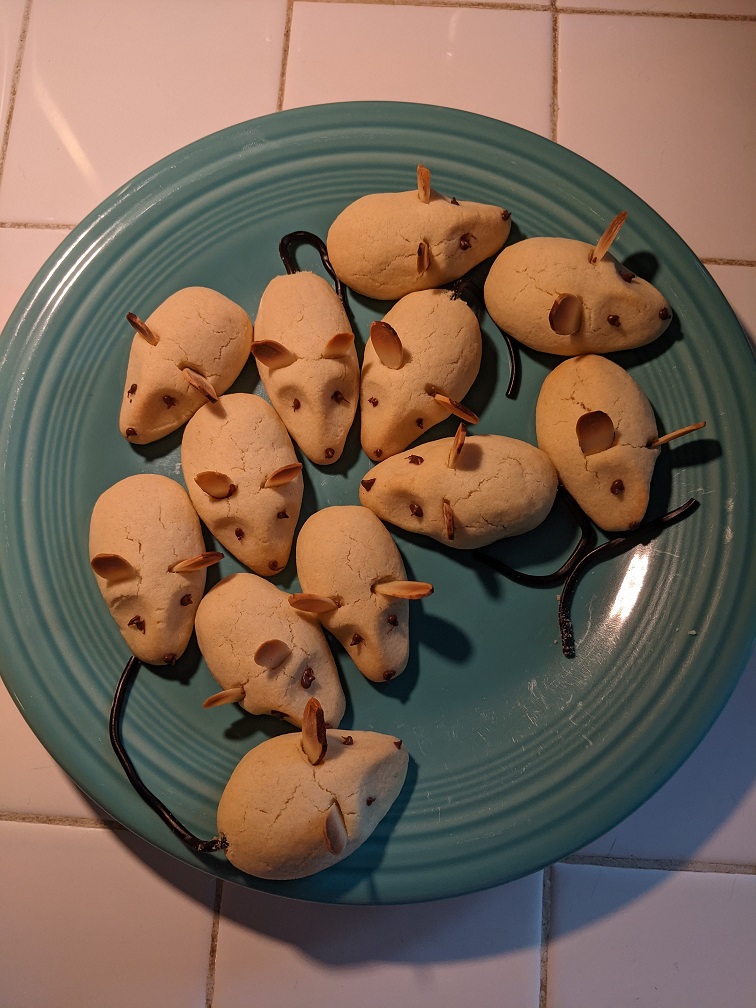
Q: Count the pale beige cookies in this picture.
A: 12